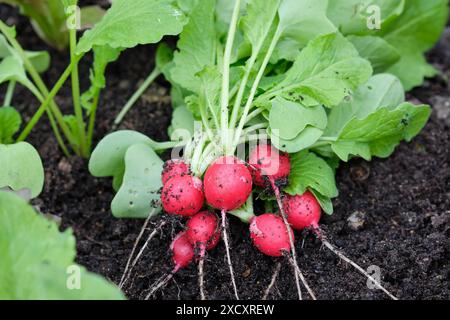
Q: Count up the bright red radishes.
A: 8